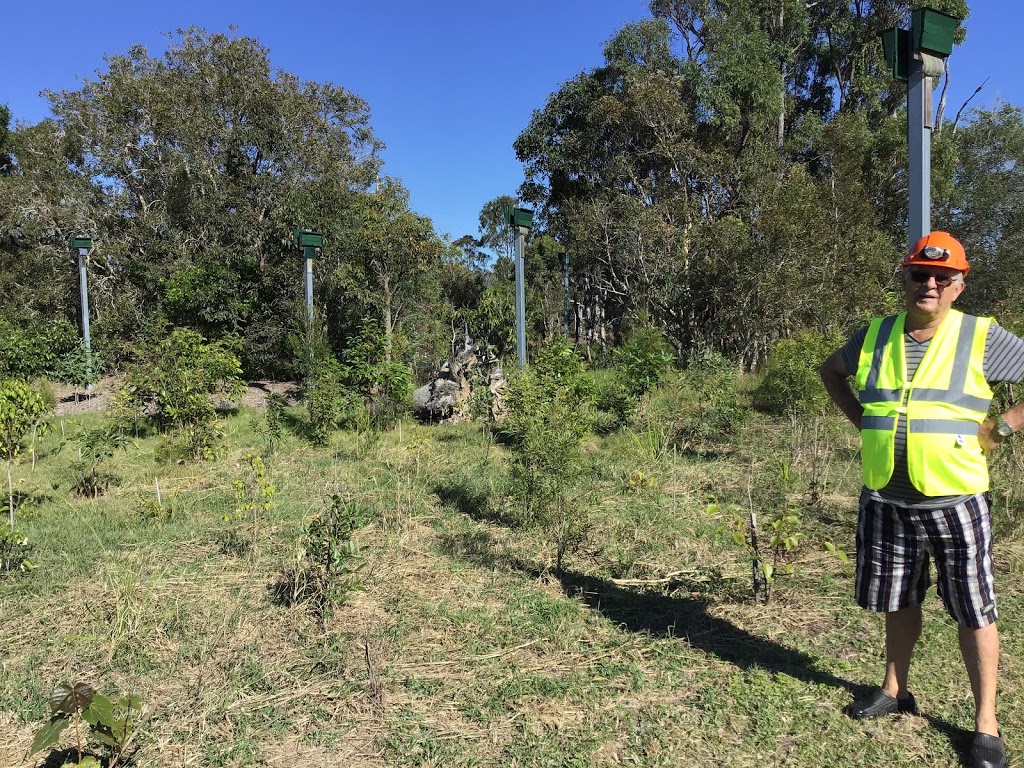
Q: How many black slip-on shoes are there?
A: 2